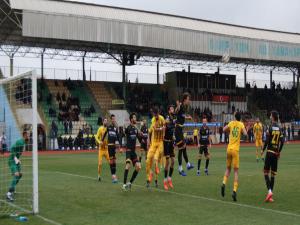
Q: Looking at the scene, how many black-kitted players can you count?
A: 7